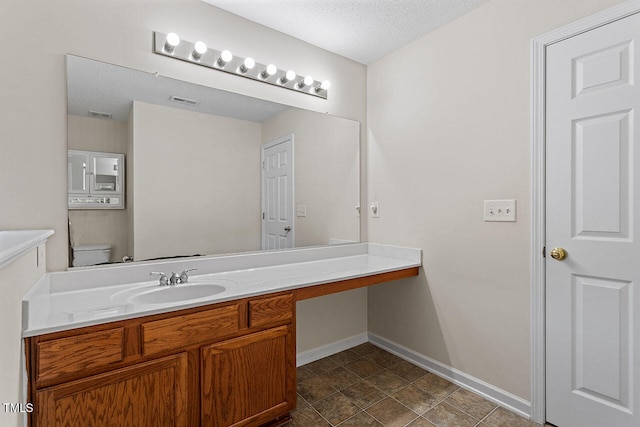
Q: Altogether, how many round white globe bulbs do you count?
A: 8